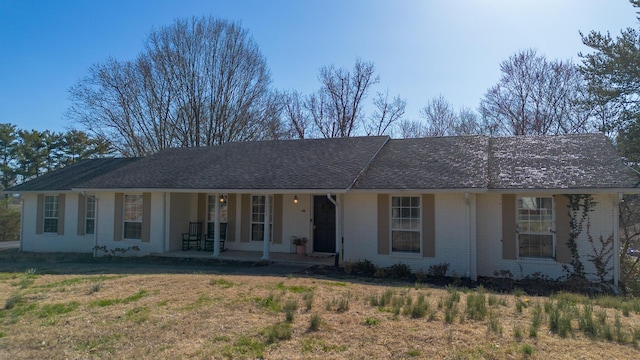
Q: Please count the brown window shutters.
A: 13